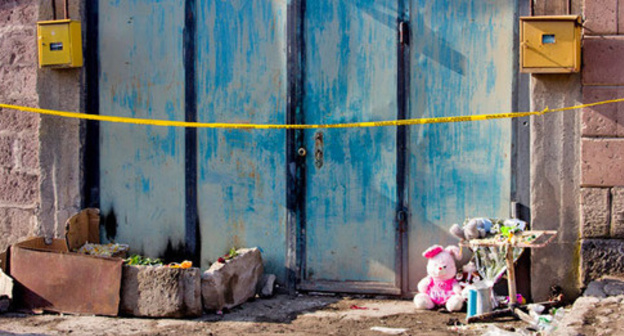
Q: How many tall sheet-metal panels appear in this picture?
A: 4